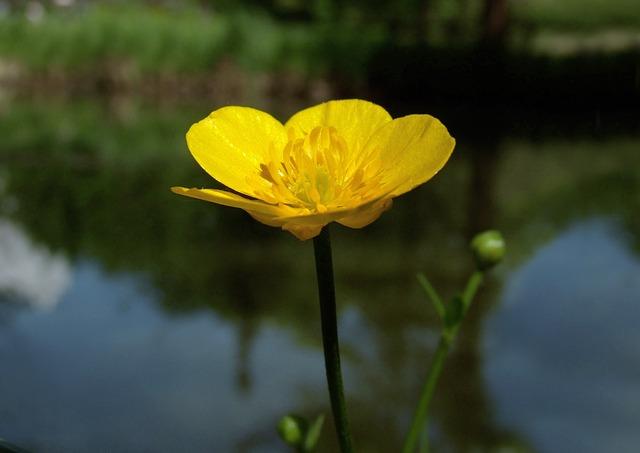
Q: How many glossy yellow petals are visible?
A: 5